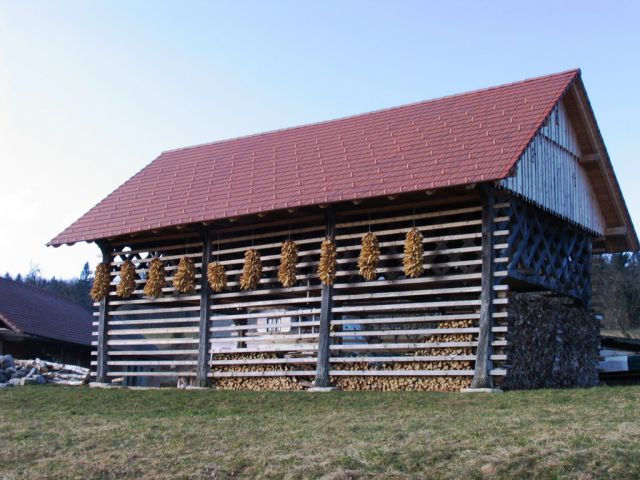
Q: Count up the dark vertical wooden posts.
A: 4